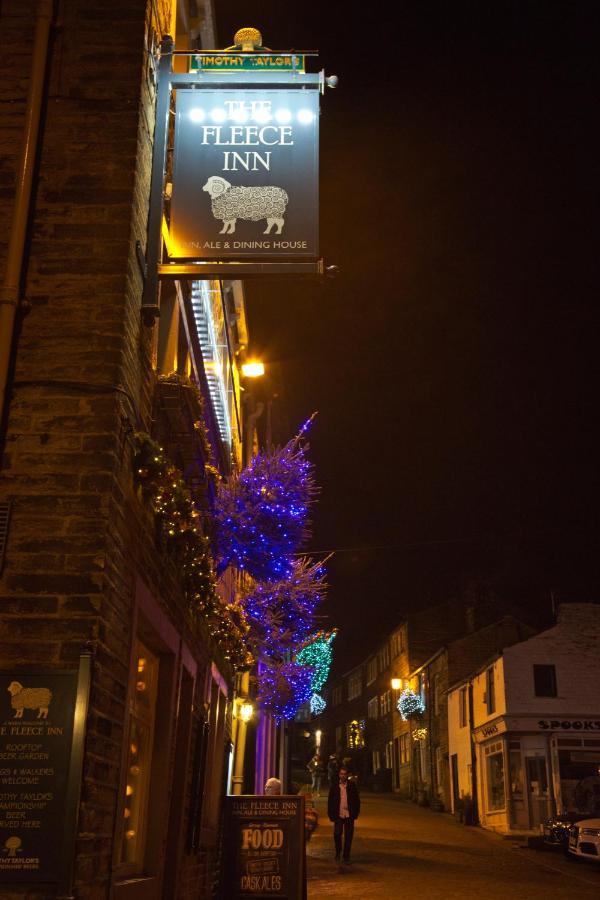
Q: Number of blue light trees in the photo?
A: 3